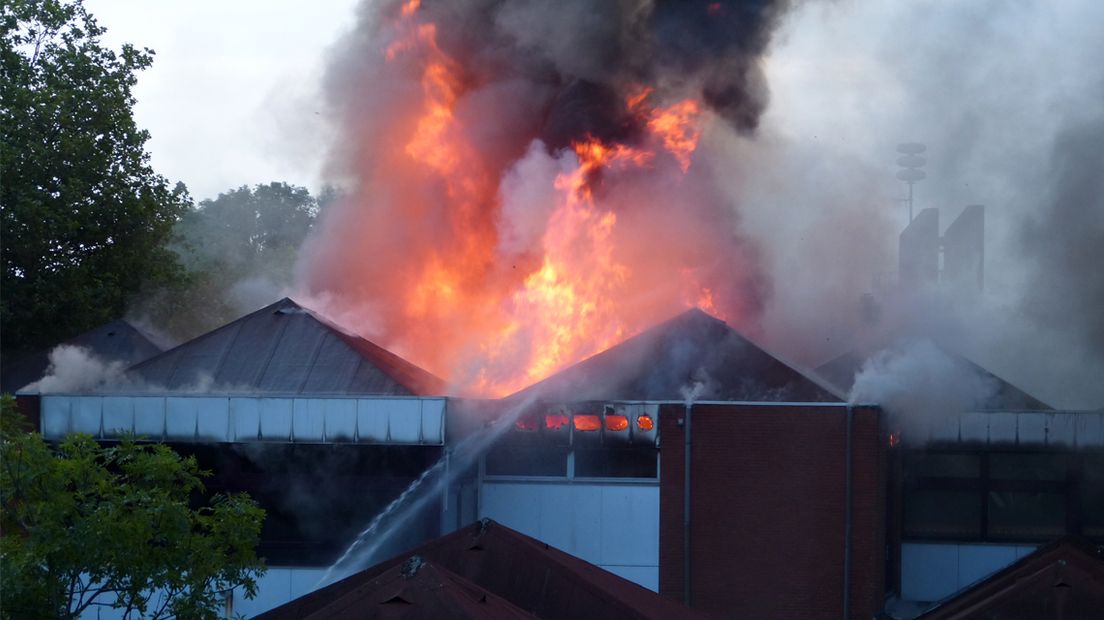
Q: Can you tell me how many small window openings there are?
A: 5